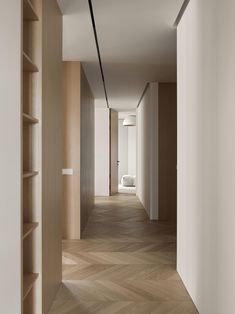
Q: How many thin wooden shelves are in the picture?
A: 6